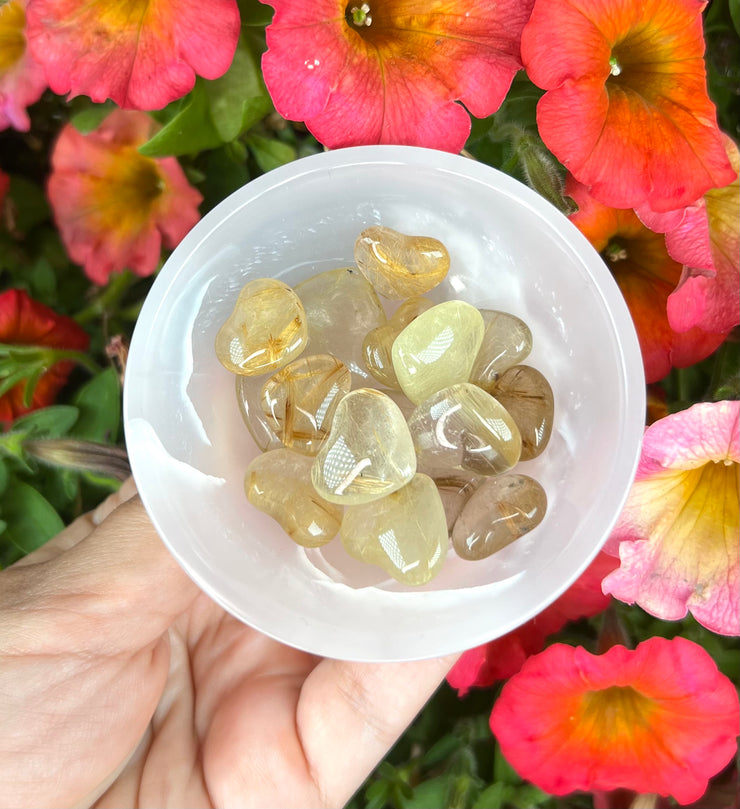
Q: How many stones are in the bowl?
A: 15